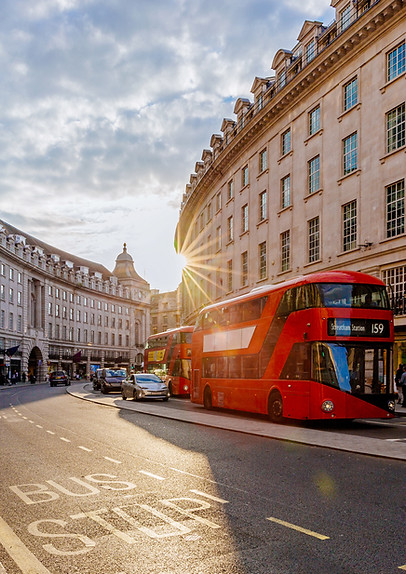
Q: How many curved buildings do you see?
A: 2